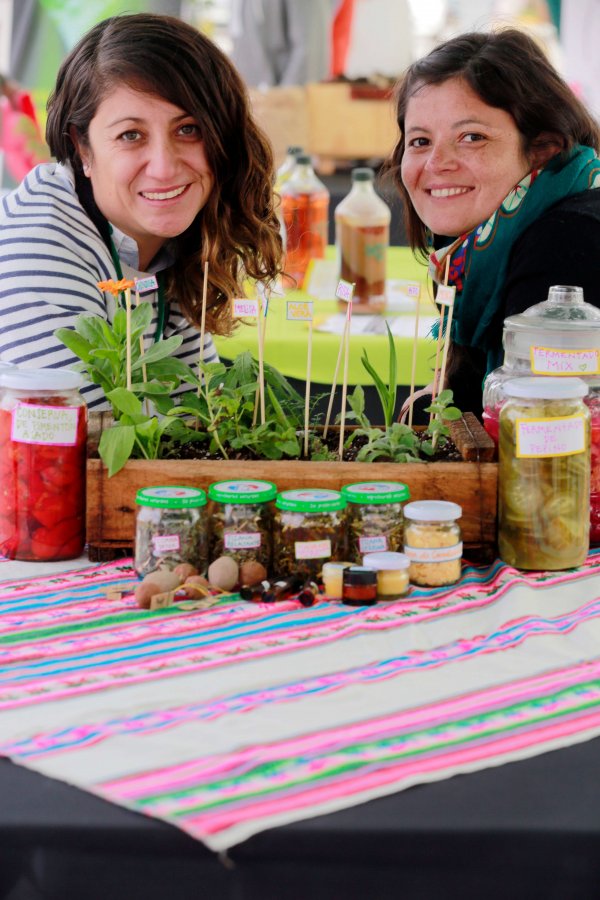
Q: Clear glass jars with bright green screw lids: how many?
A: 4